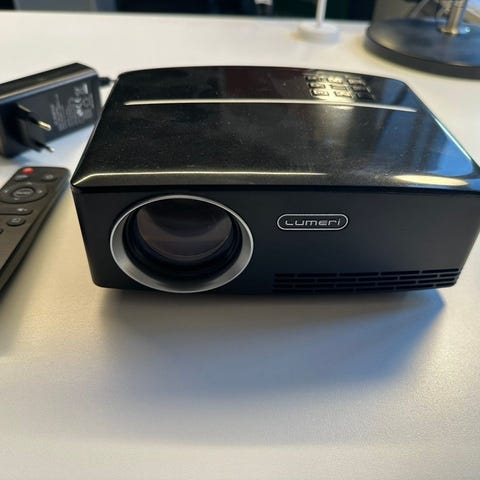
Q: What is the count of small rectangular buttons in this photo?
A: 9